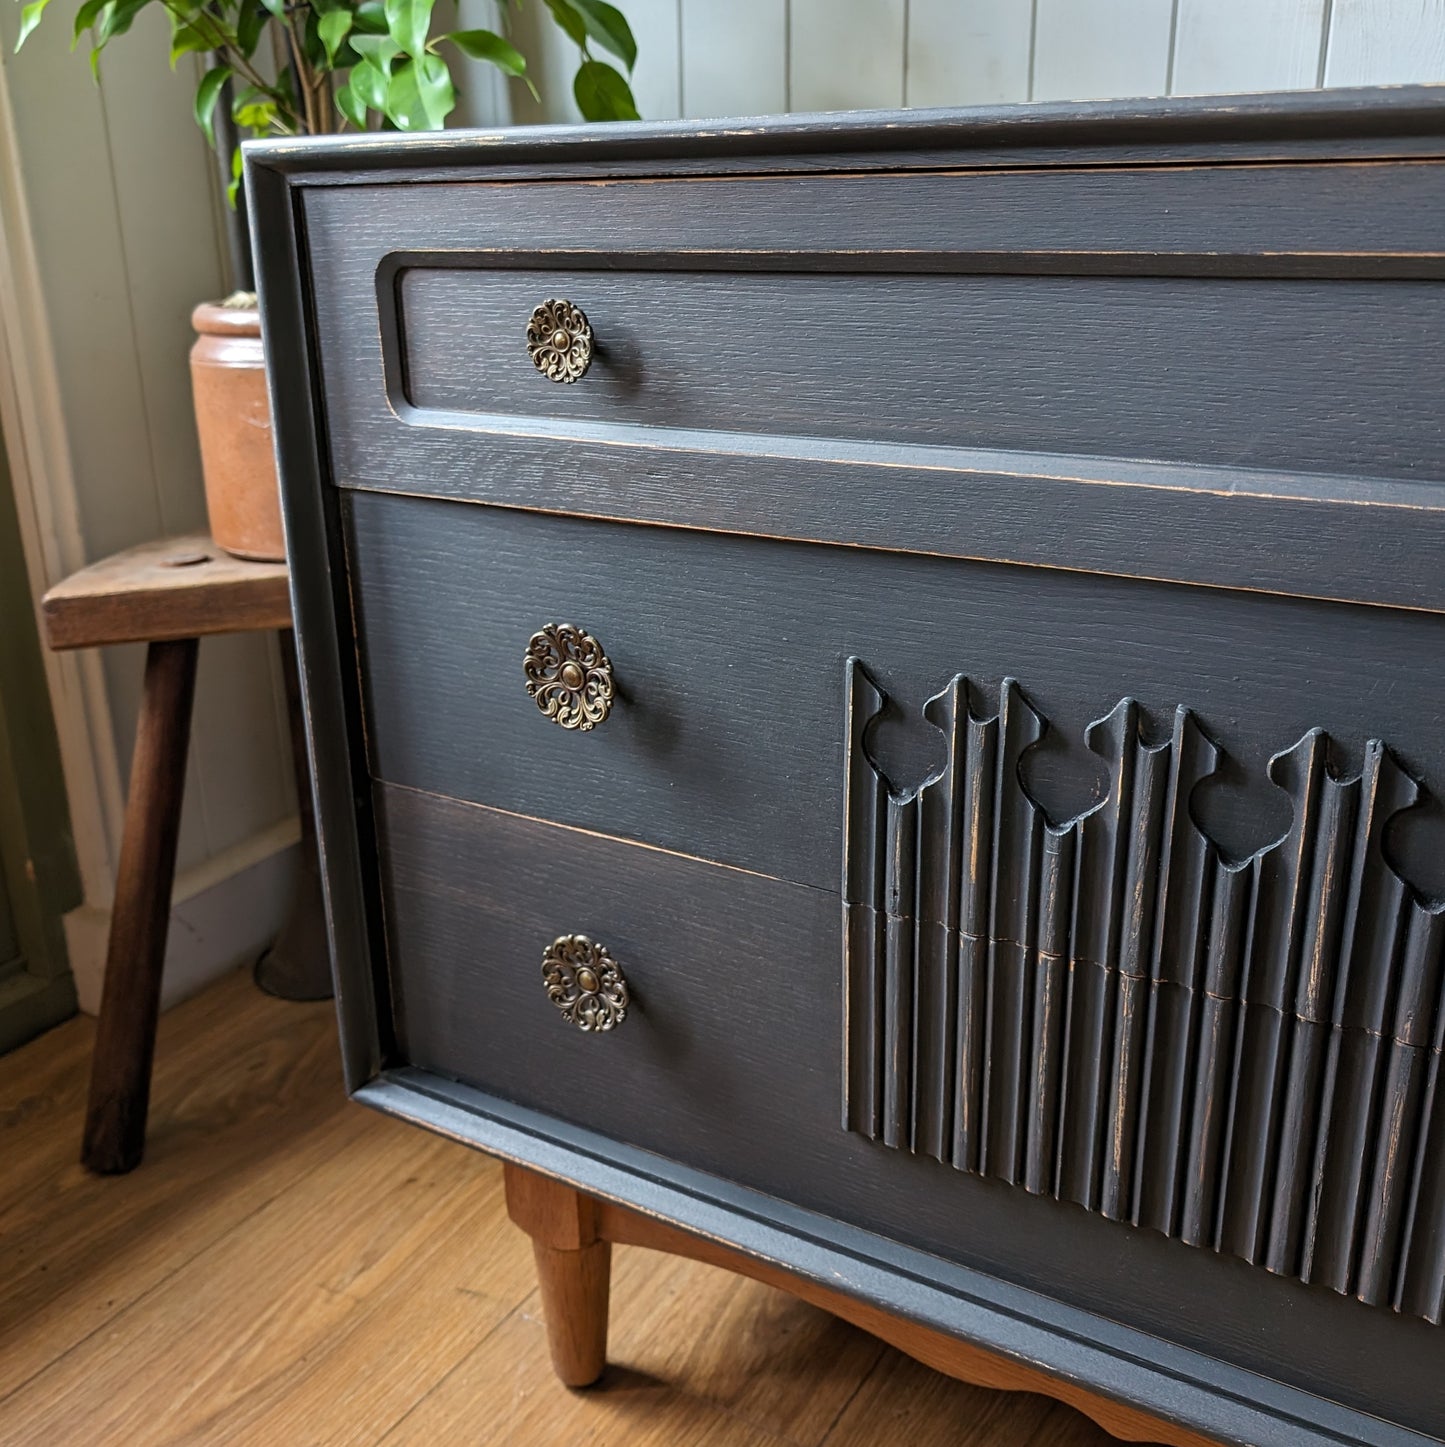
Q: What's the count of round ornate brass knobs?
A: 3